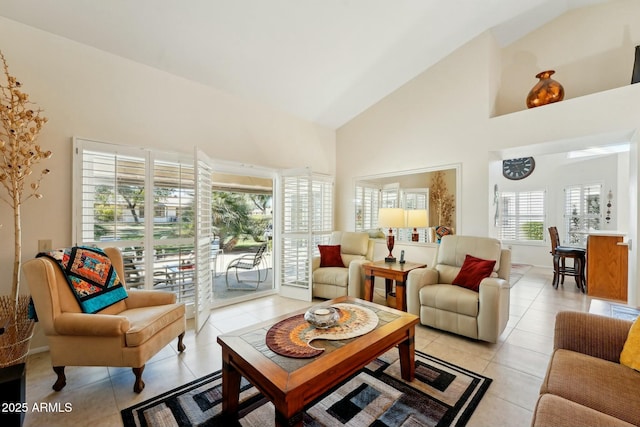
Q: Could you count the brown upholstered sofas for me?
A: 1